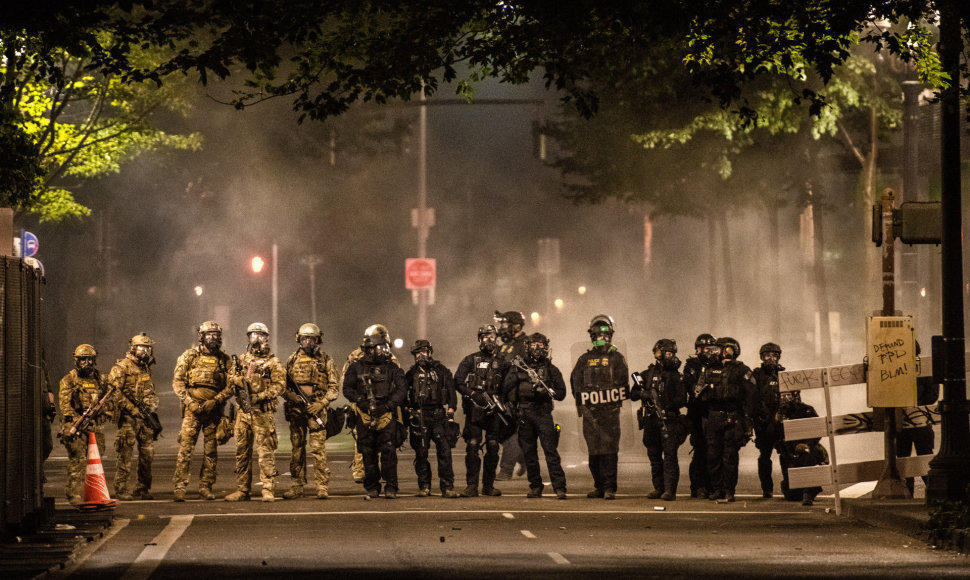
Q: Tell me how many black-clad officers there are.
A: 11